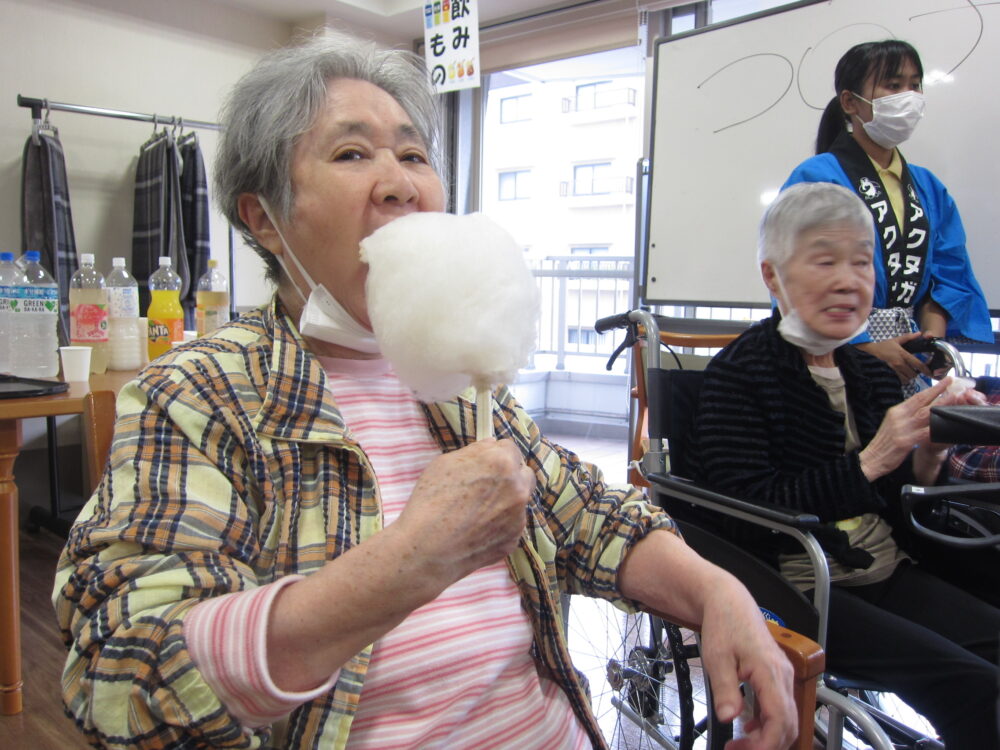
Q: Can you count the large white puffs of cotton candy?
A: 1